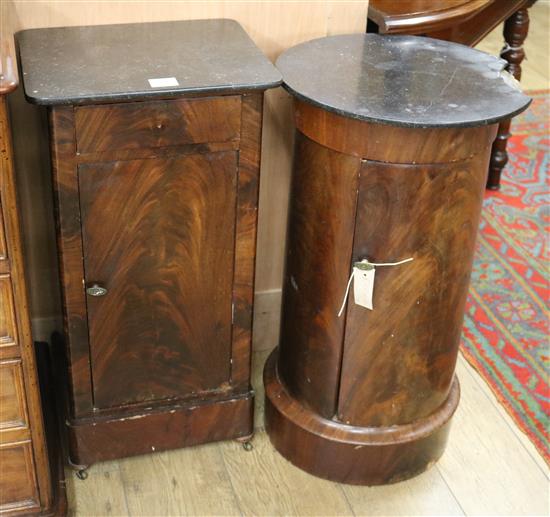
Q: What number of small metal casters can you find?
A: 2